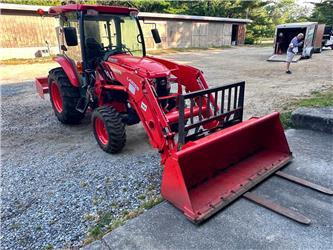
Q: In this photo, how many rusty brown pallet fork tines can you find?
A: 2